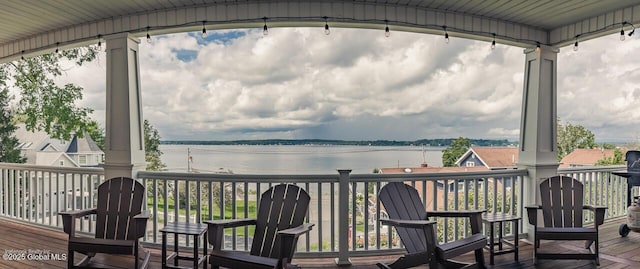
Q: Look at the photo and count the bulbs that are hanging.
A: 13